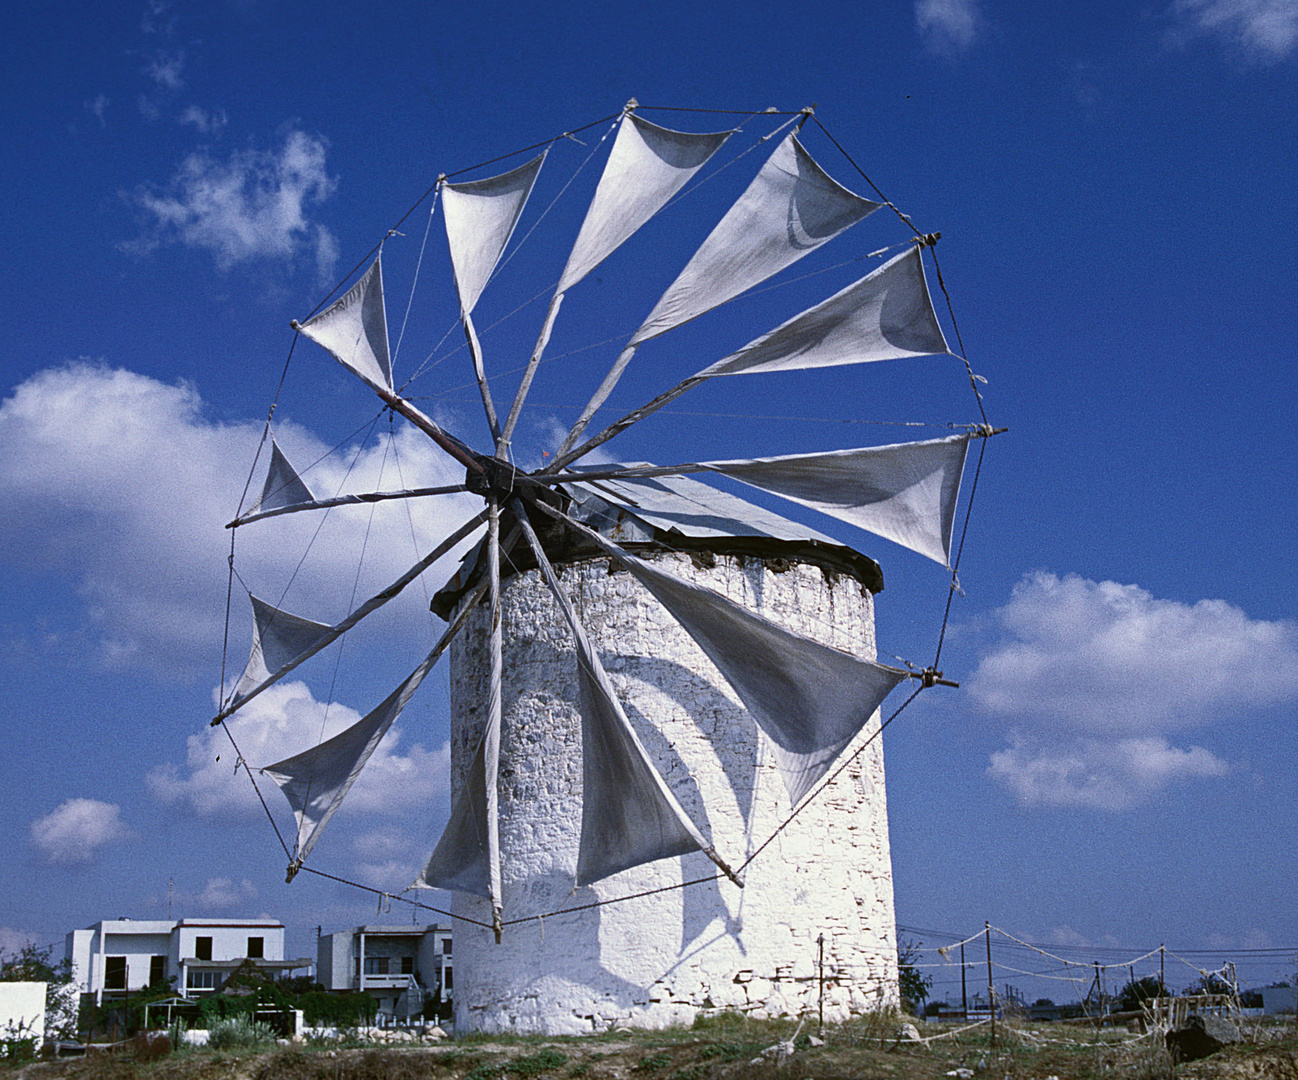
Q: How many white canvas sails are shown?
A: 12